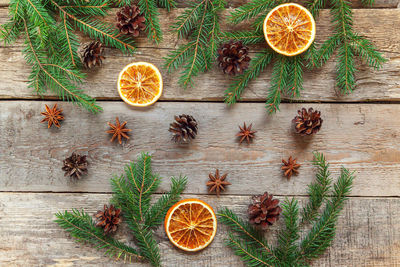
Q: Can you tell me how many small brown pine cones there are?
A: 8